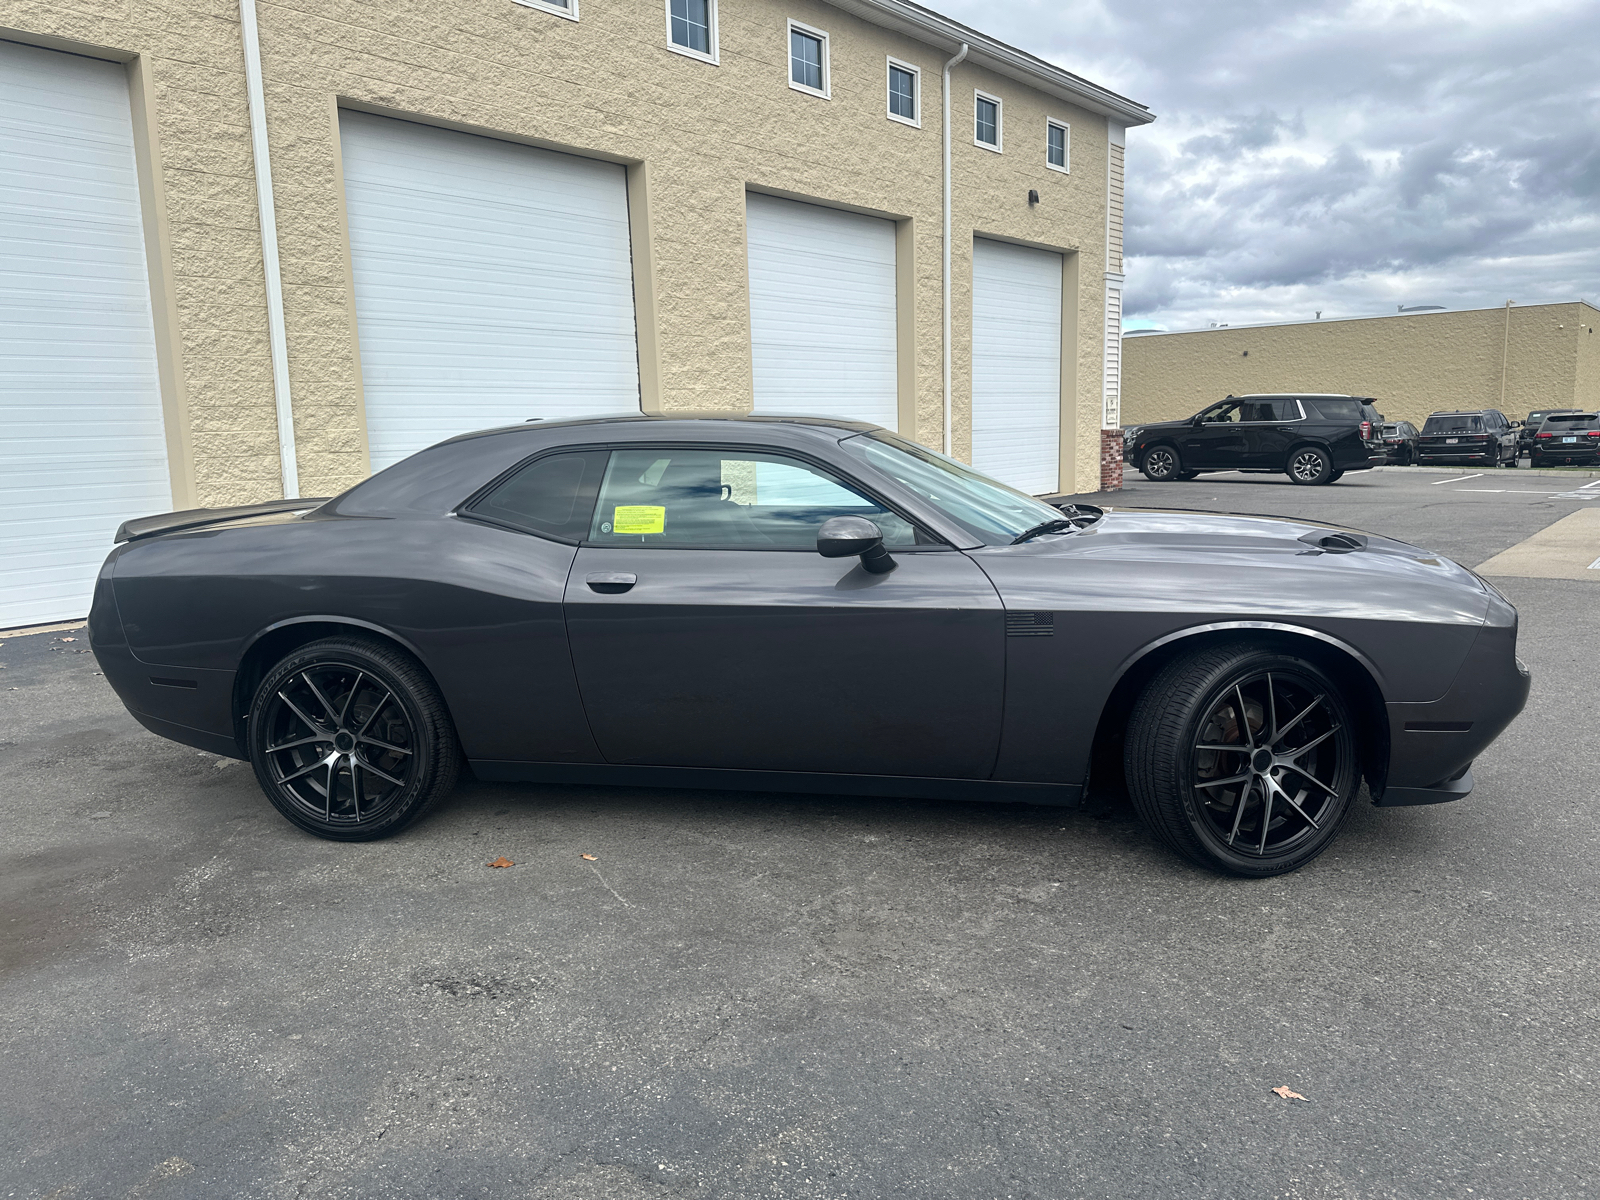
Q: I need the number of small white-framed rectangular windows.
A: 6